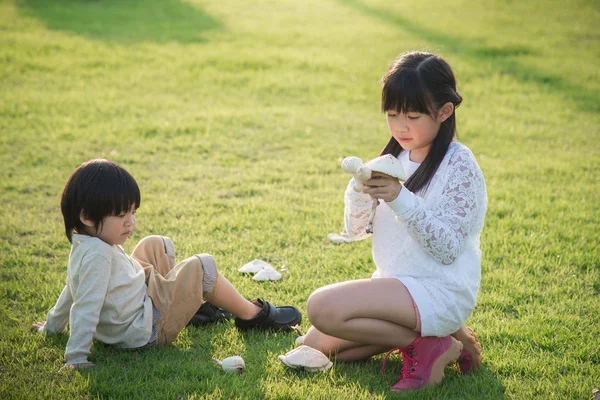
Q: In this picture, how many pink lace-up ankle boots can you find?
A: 2